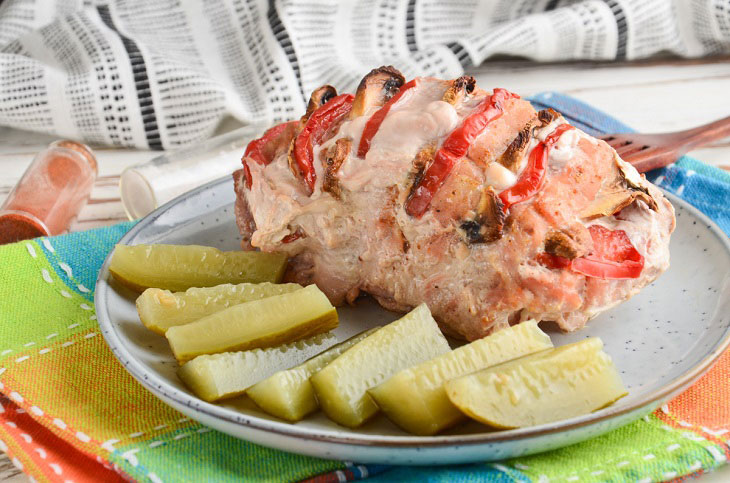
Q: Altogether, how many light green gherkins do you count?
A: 8